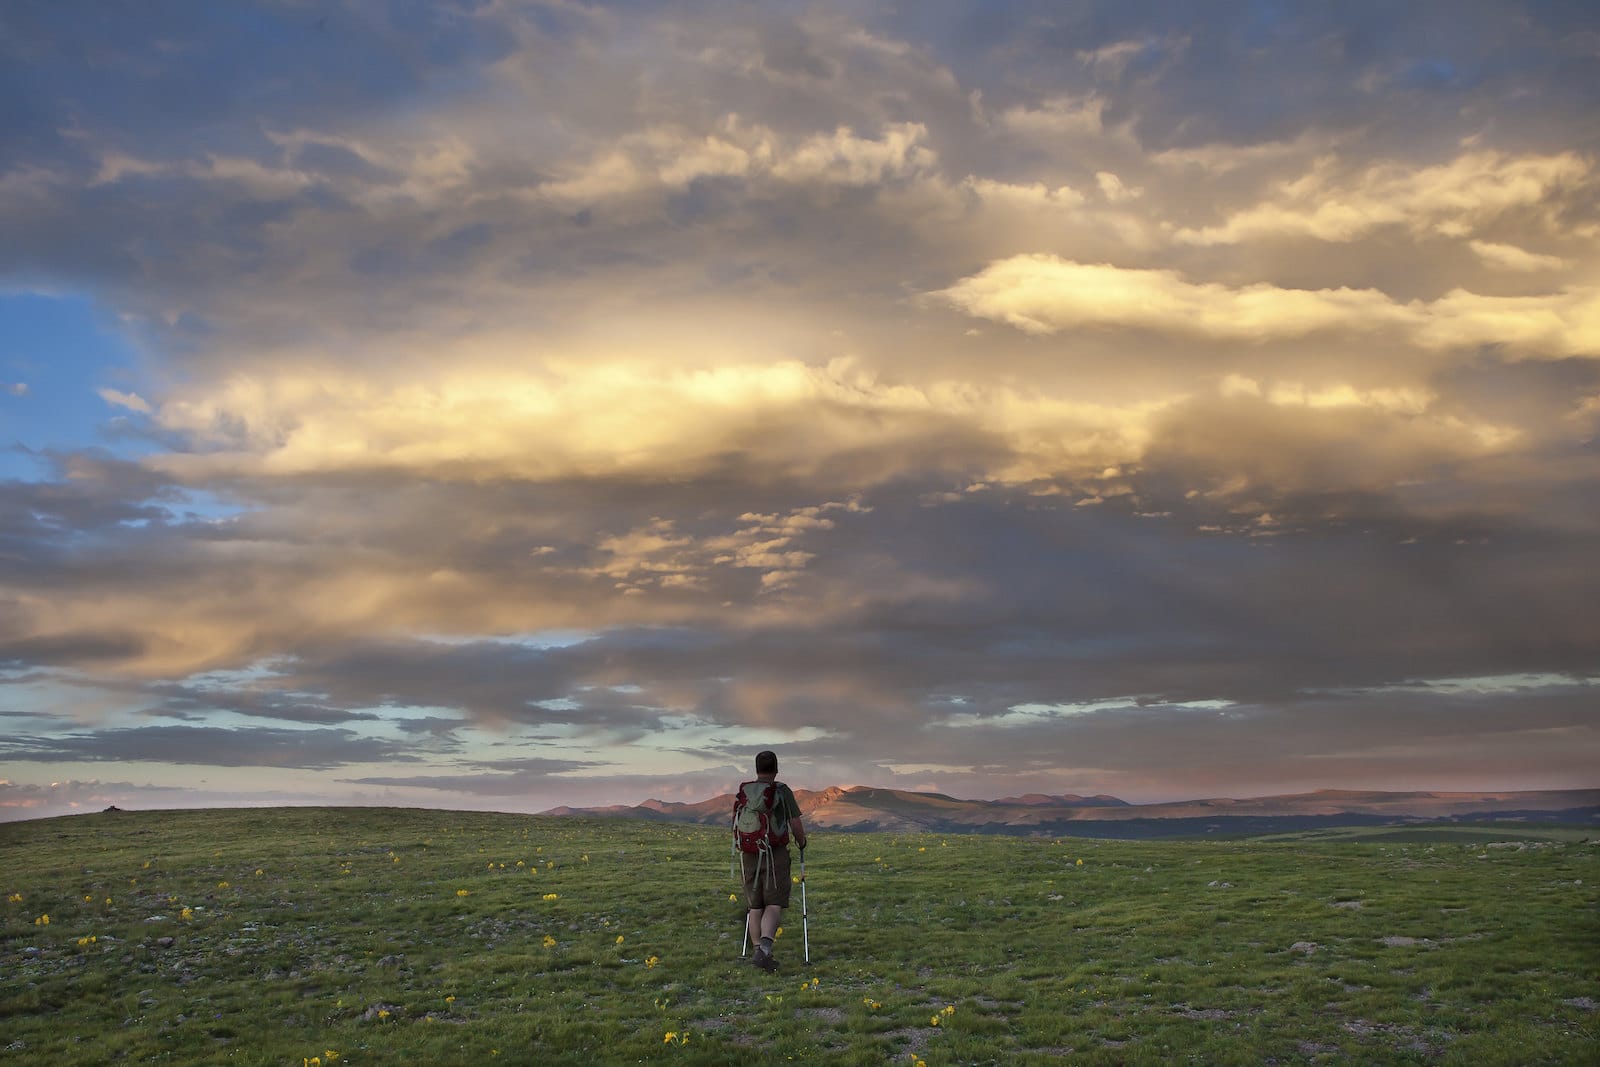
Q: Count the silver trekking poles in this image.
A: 2